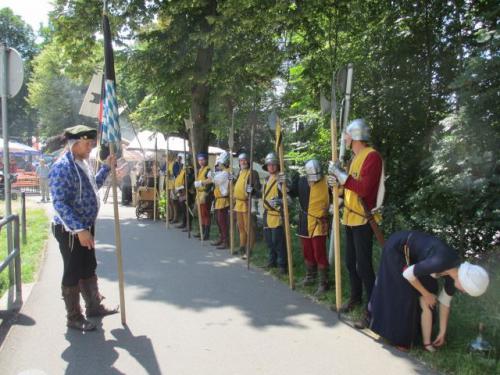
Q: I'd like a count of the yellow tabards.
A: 8